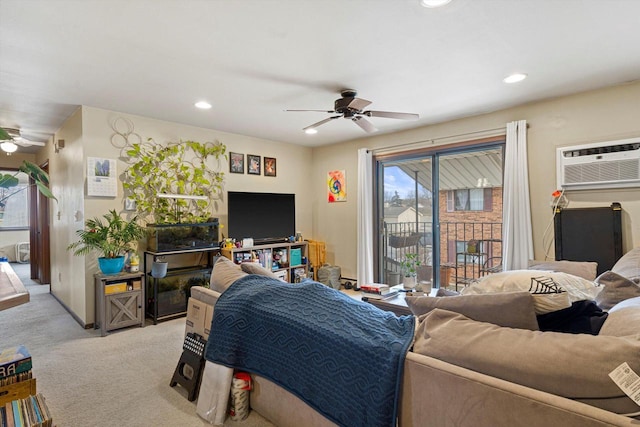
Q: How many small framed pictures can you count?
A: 3